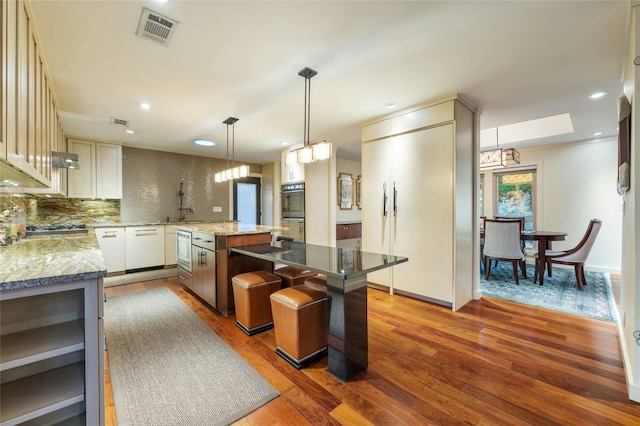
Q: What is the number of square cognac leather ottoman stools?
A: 4